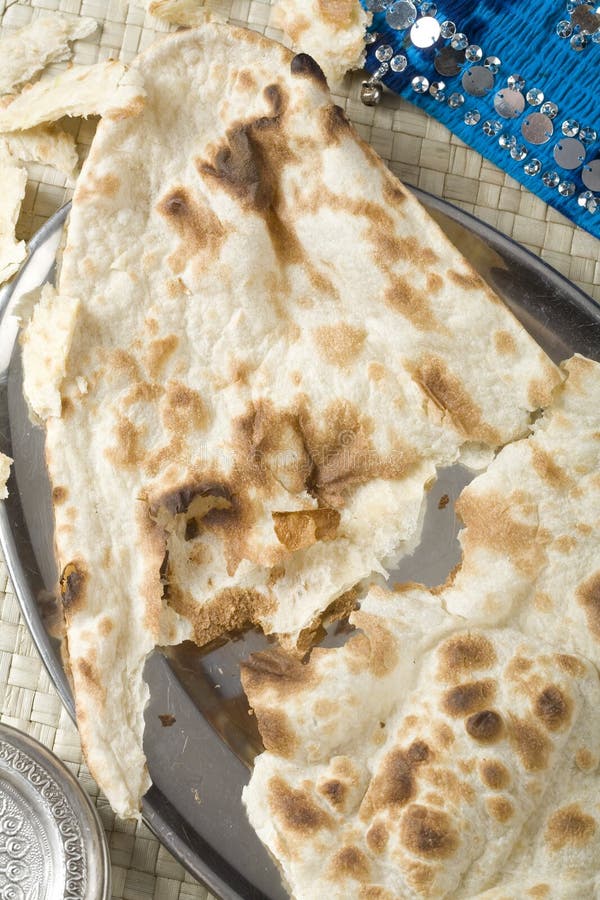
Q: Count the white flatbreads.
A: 2